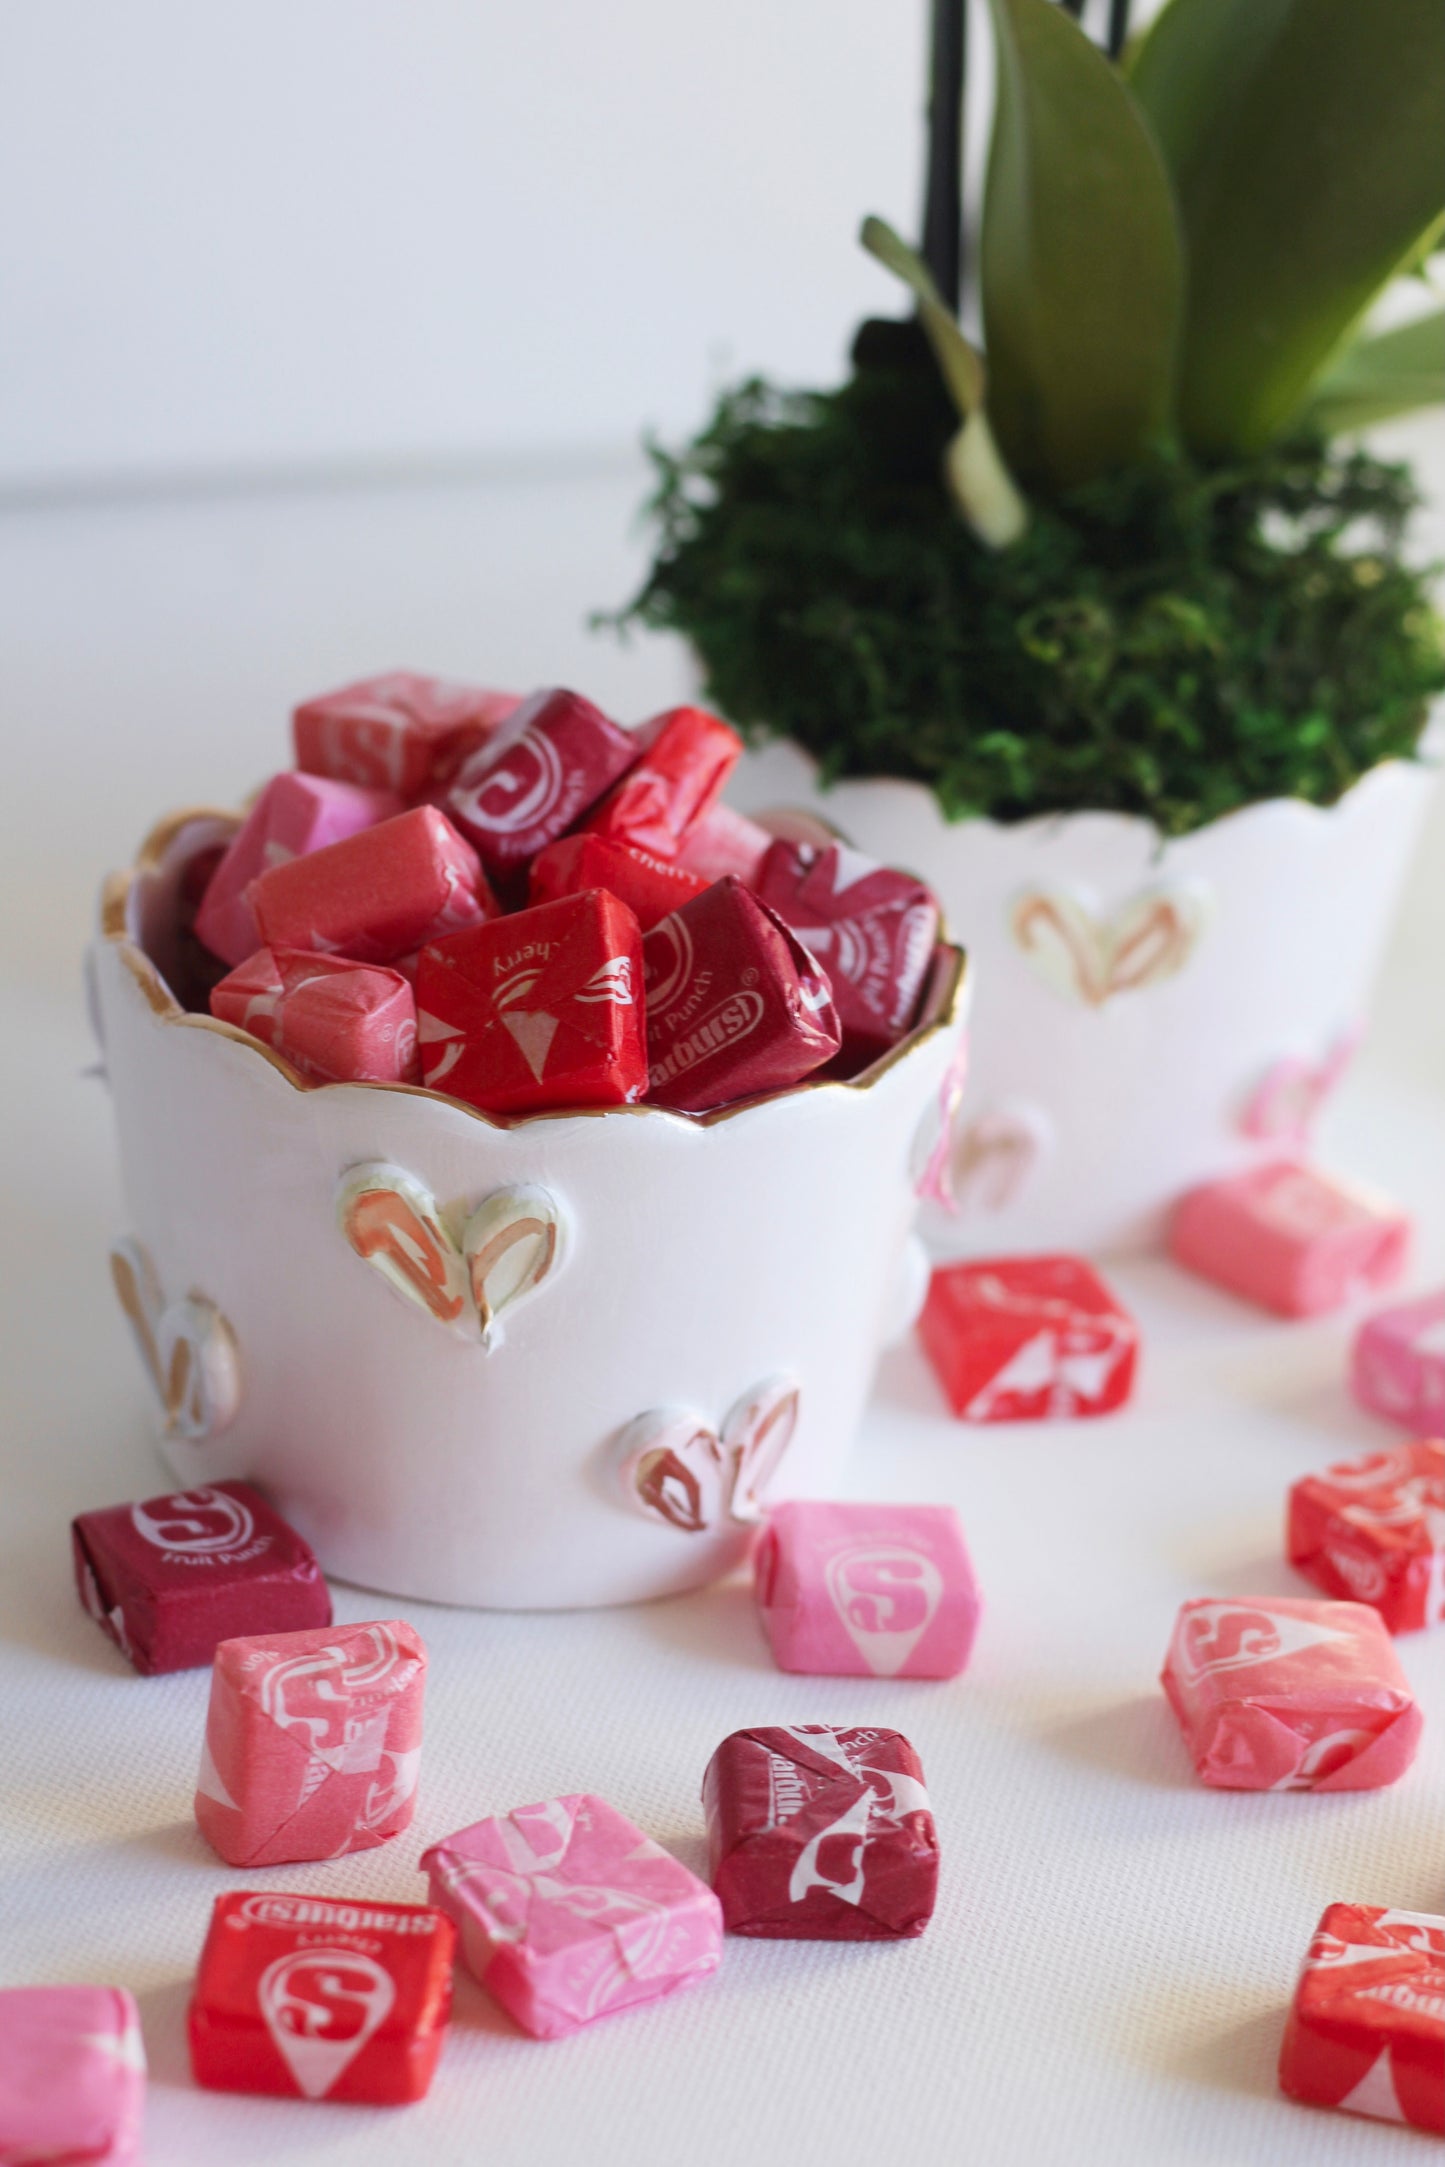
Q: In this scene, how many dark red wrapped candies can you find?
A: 5